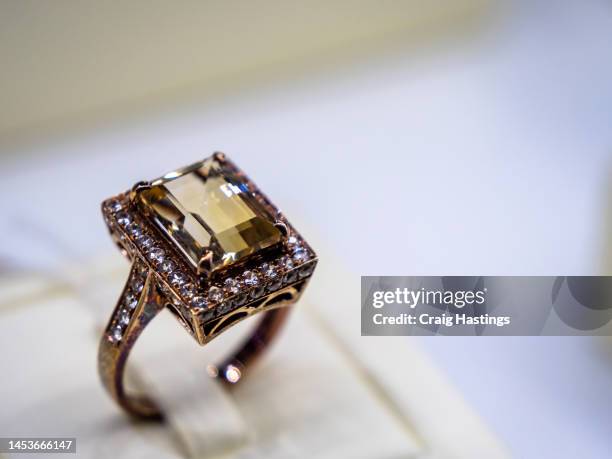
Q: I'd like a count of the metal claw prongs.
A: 4